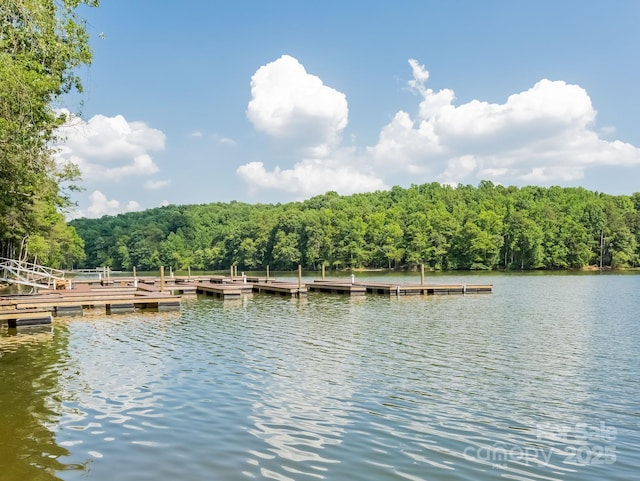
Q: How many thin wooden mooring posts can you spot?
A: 12